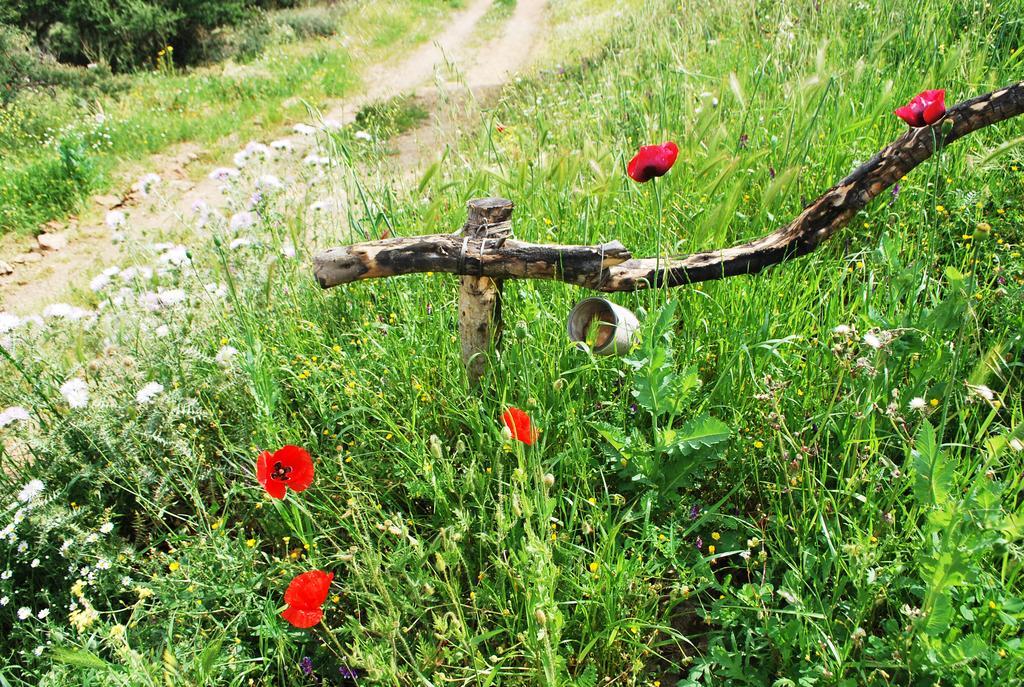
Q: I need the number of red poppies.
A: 5